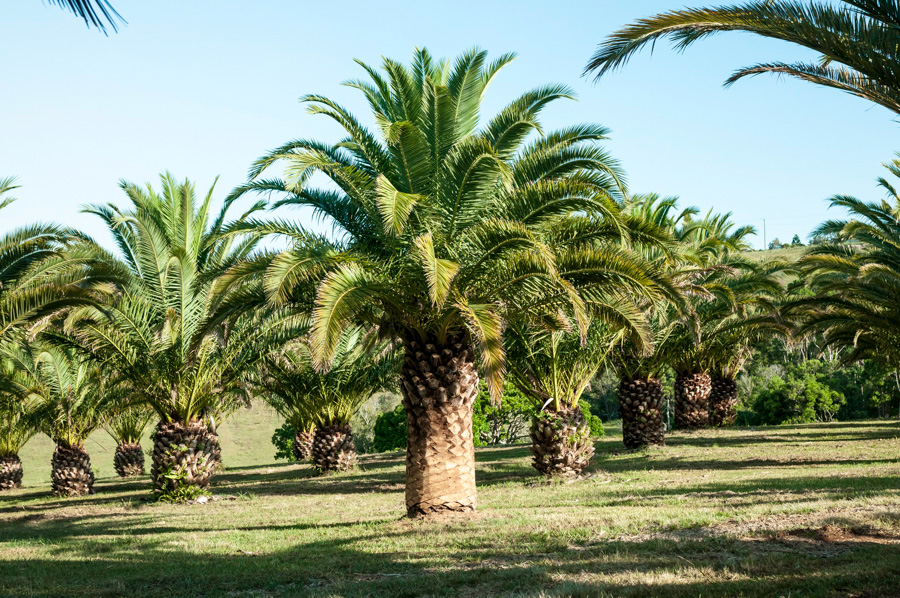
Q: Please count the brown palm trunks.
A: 11